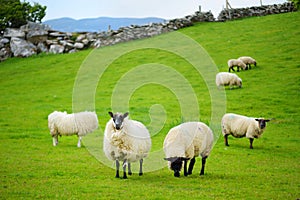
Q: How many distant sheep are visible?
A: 3